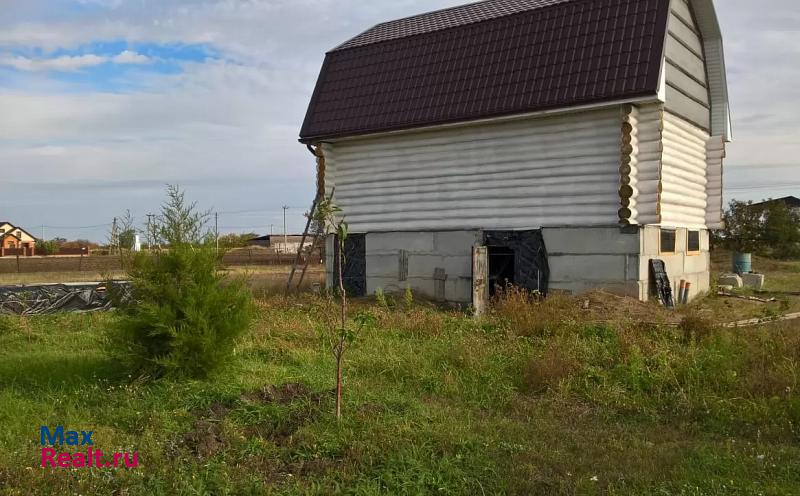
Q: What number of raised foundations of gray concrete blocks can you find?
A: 1